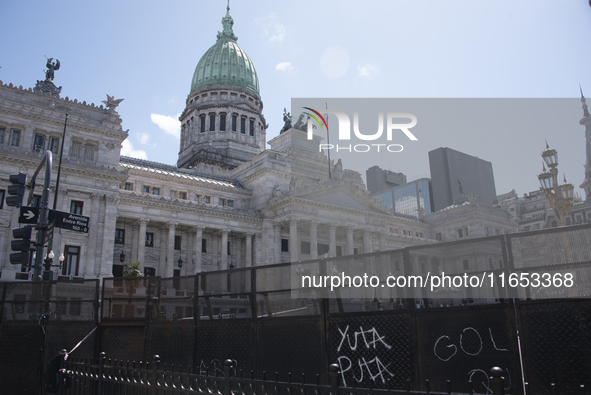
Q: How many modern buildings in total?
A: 3